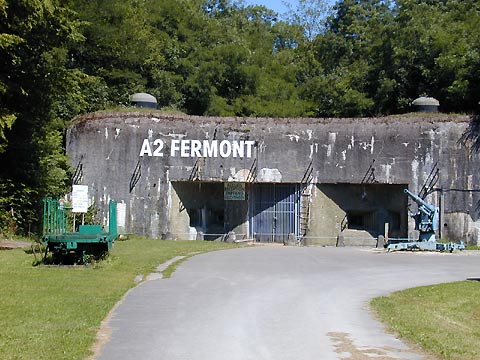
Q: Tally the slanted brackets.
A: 7